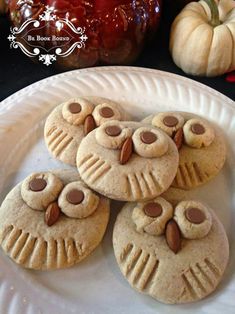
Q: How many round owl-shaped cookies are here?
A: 5